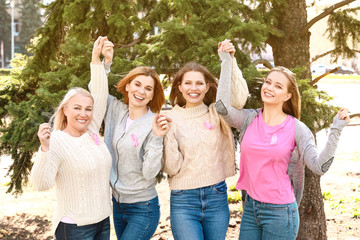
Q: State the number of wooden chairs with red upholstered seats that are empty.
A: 0